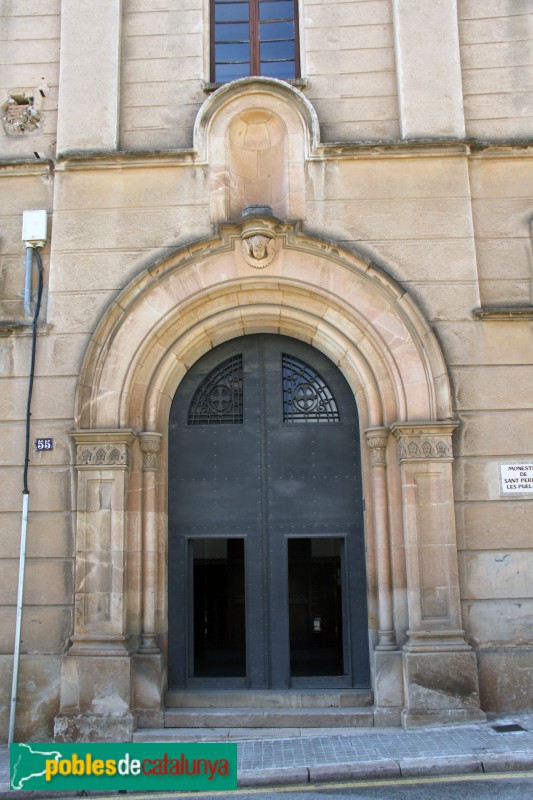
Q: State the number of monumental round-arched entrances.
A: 1